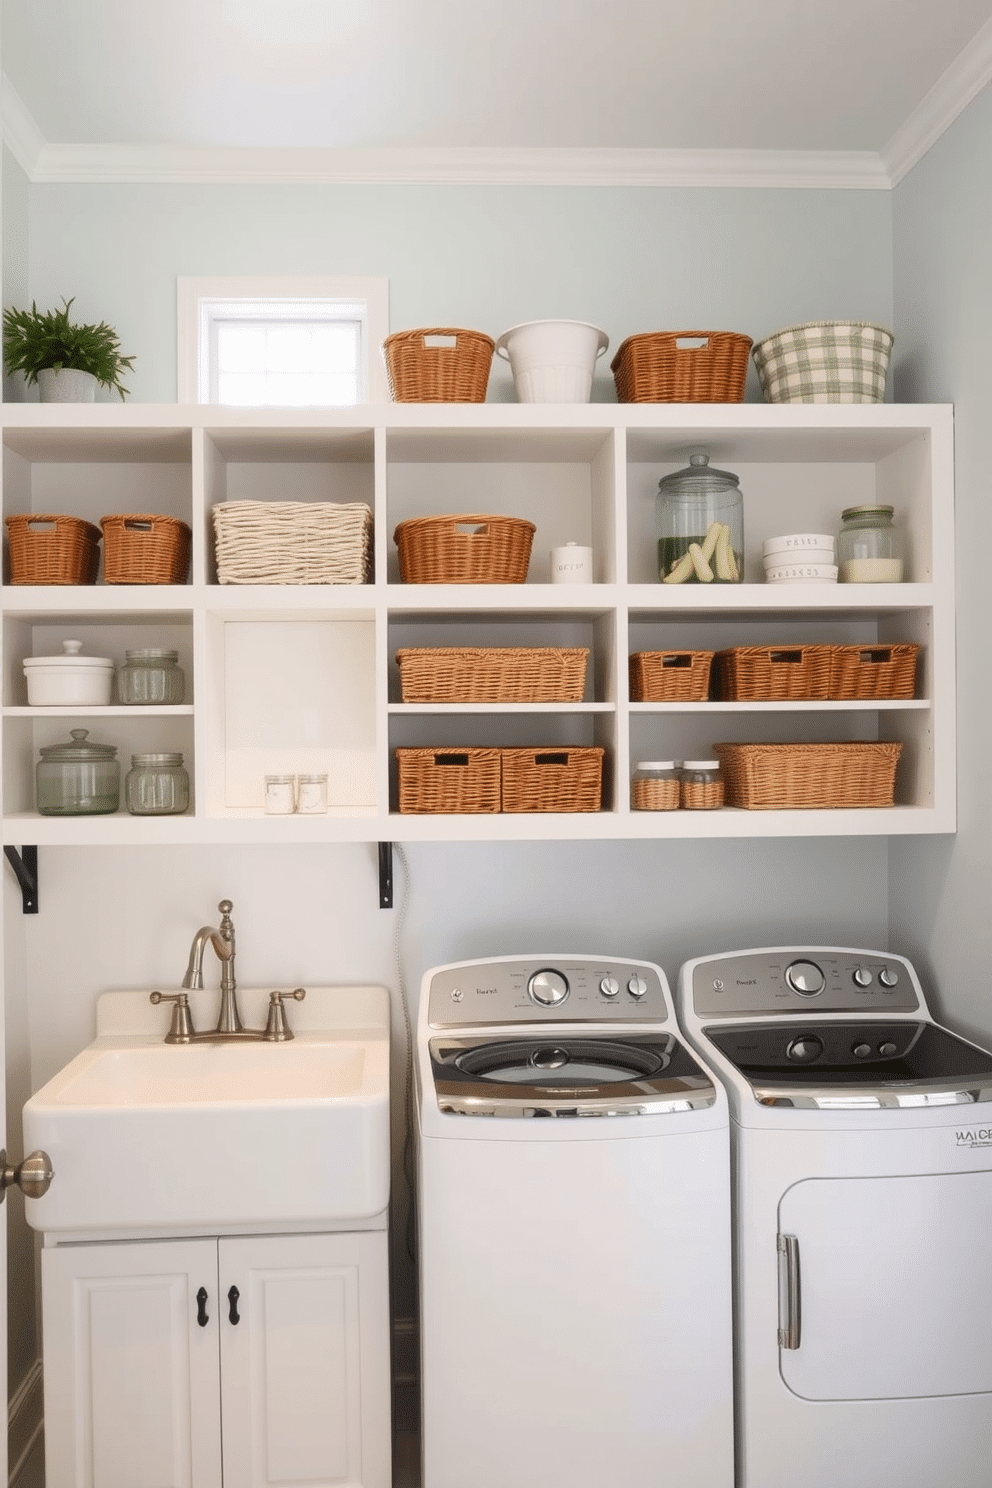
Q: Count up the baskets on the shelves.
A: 14